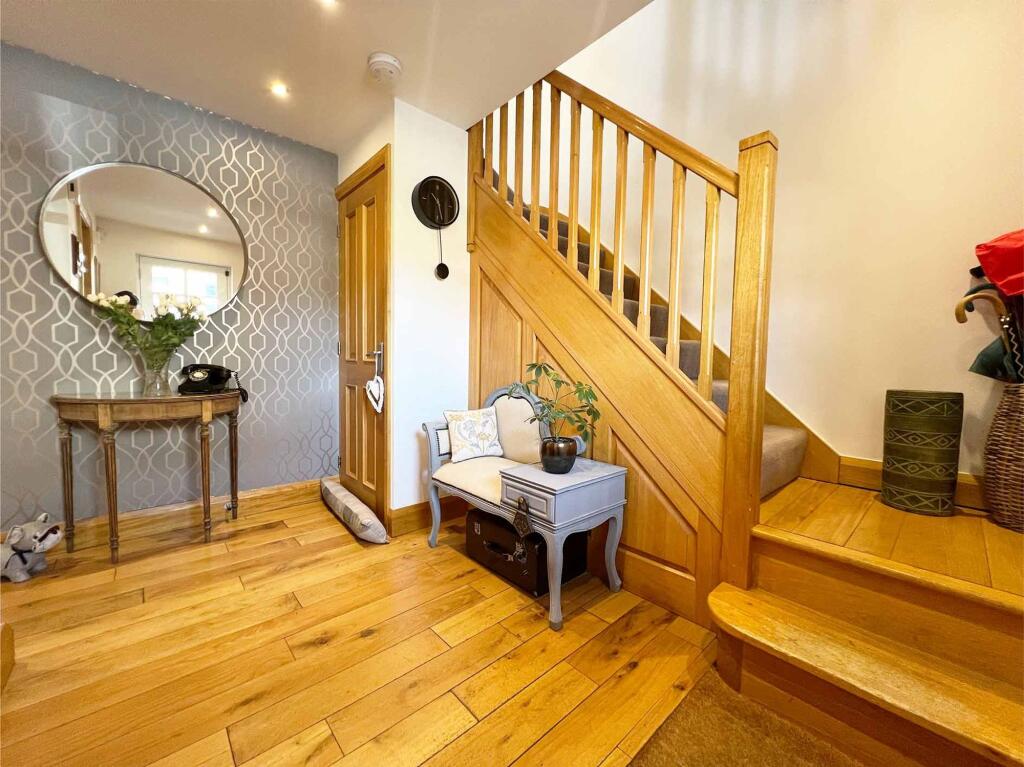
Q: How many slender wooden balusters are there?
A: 11